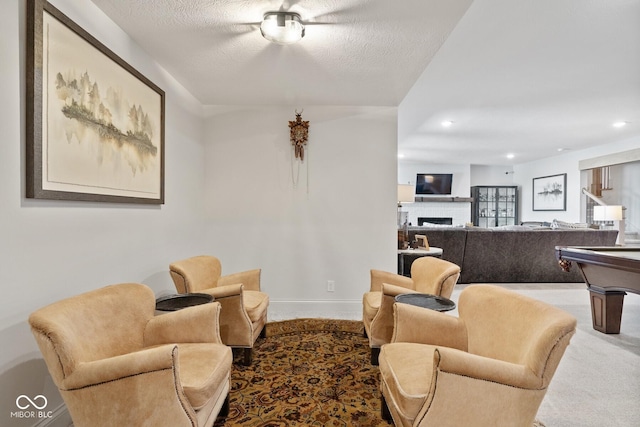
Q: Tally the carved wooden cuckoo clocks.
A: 1